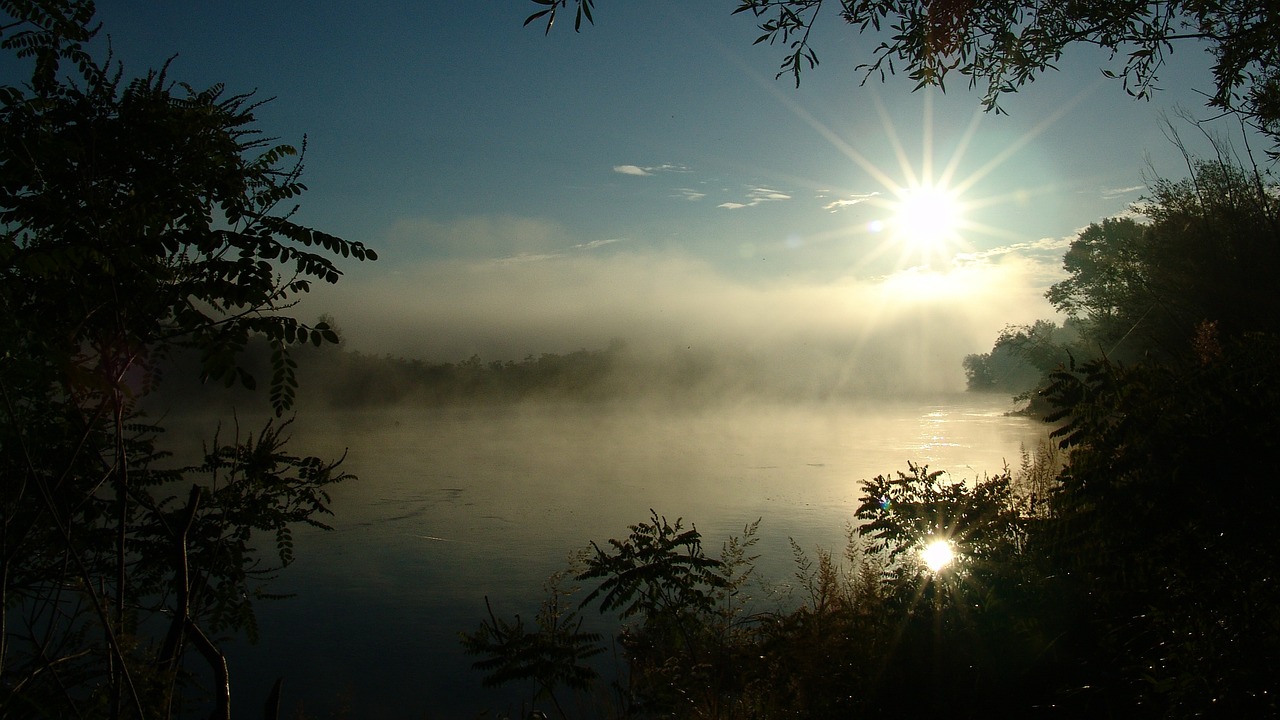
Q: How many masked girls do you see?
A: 0